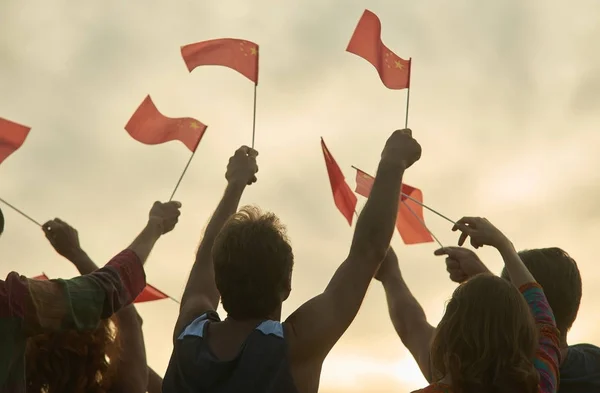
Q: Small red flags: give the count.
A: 9